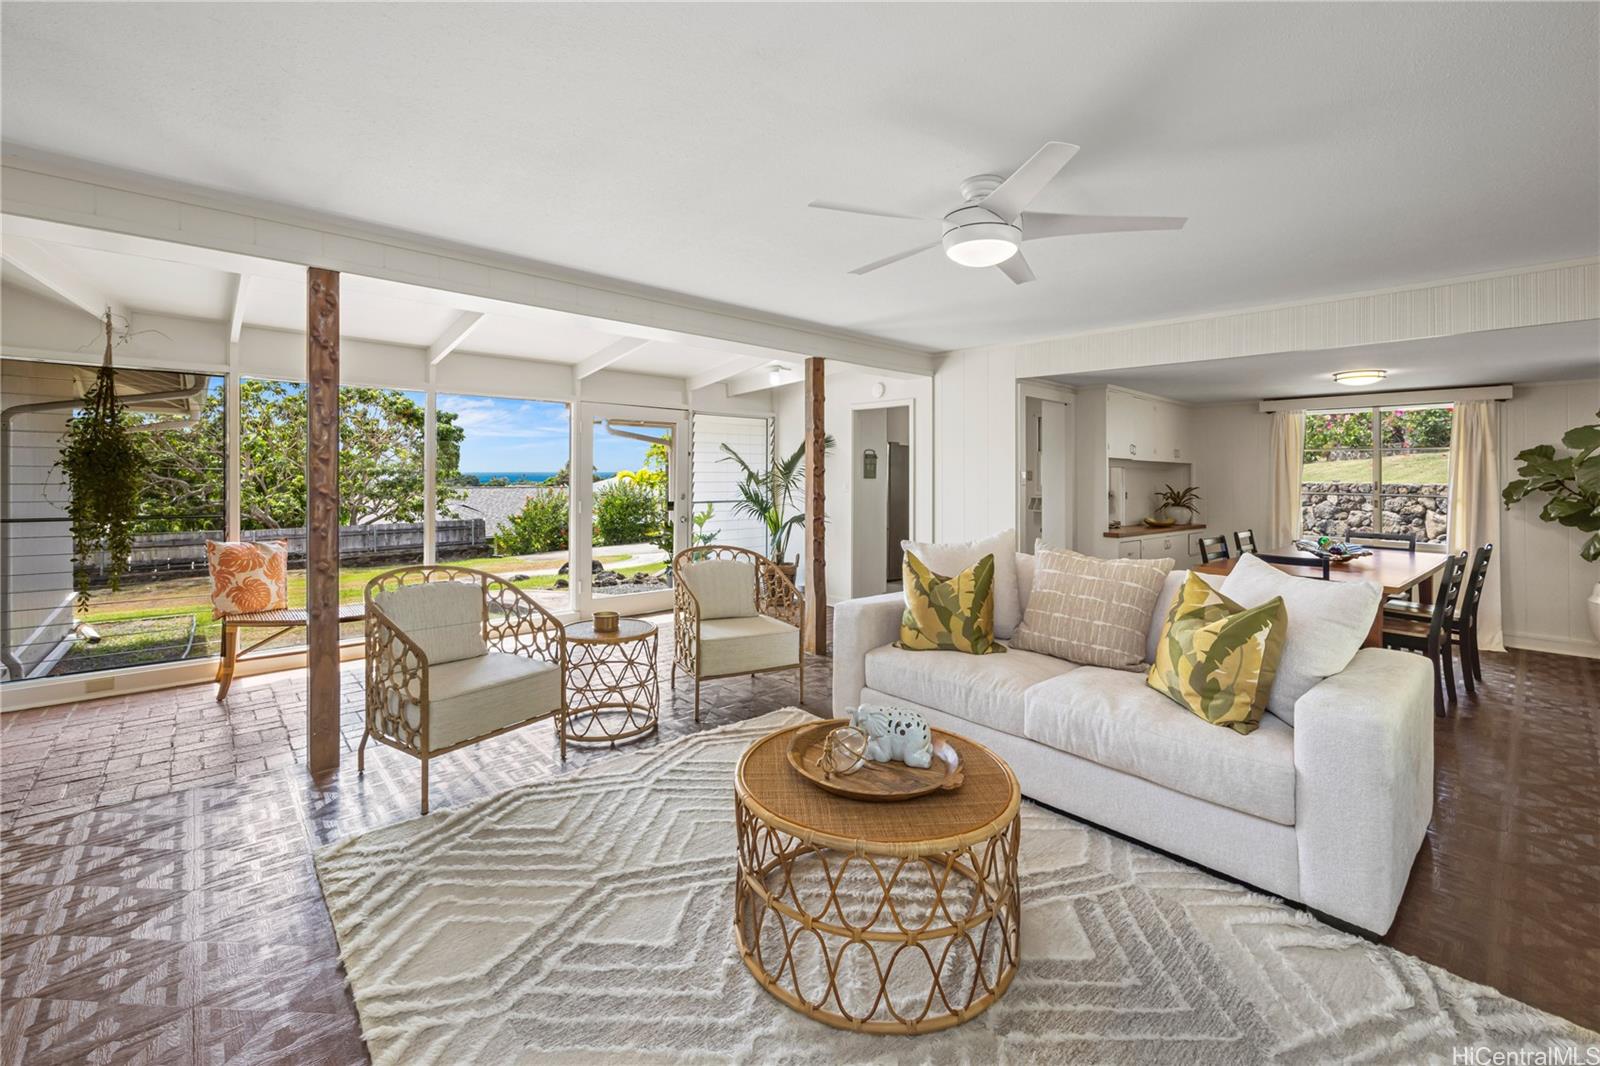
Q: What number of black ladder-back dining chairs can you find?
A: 6